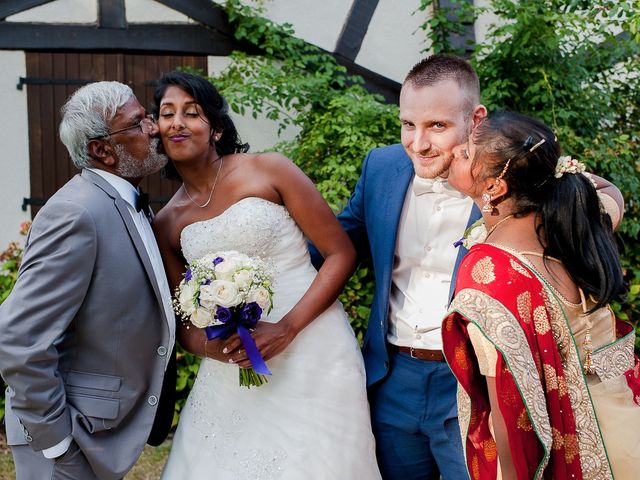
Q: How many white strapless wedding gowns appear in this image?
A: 1